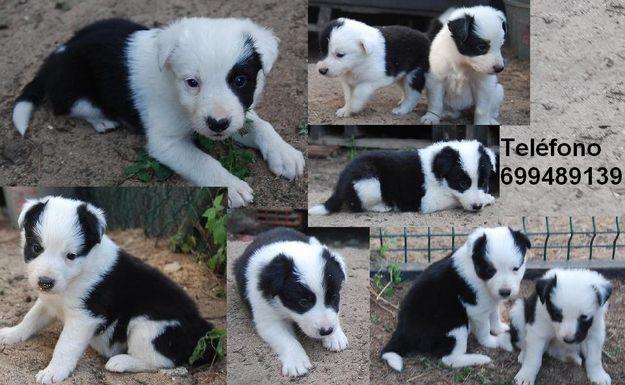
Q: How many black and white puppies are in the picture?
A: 8